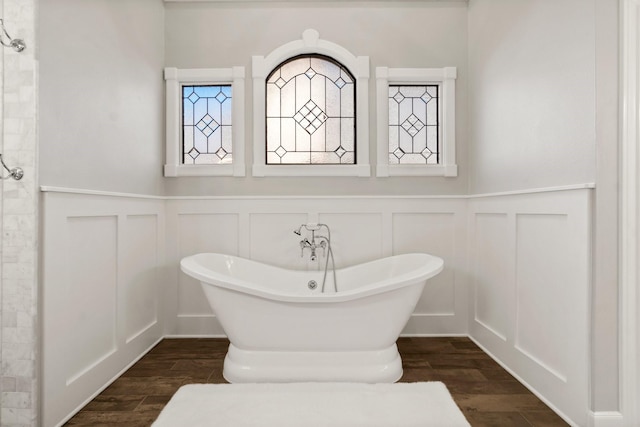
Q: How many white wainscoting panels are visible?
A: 8